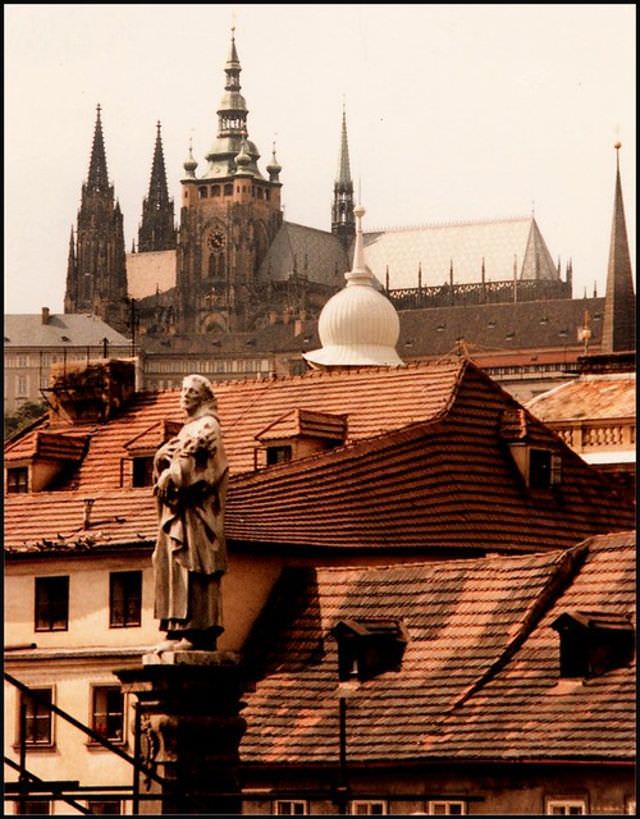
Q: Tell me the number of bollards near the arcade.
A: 0